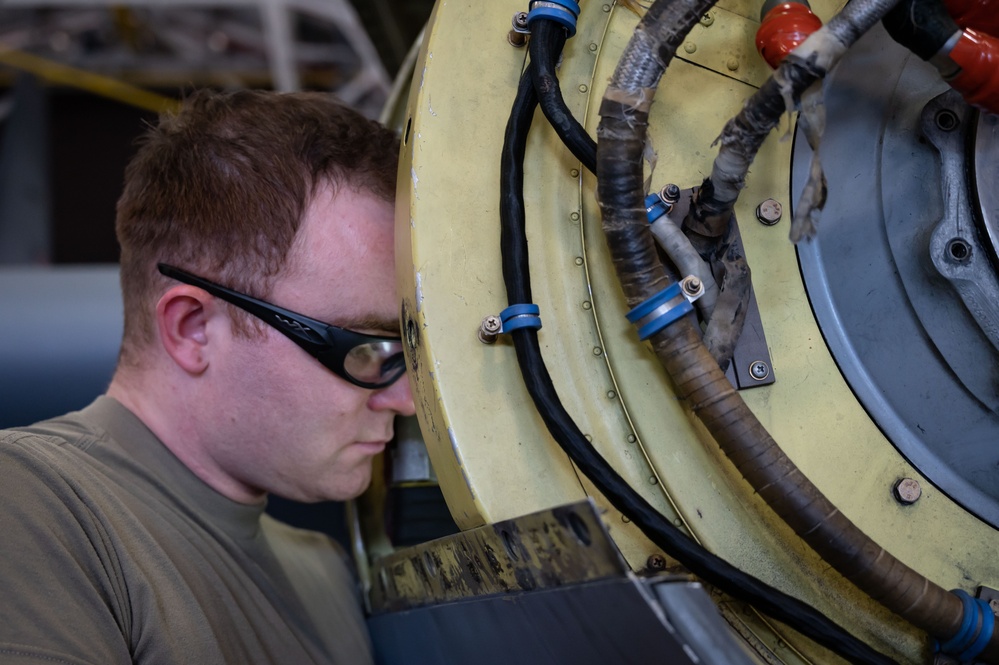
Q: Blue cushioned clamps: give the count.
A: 5